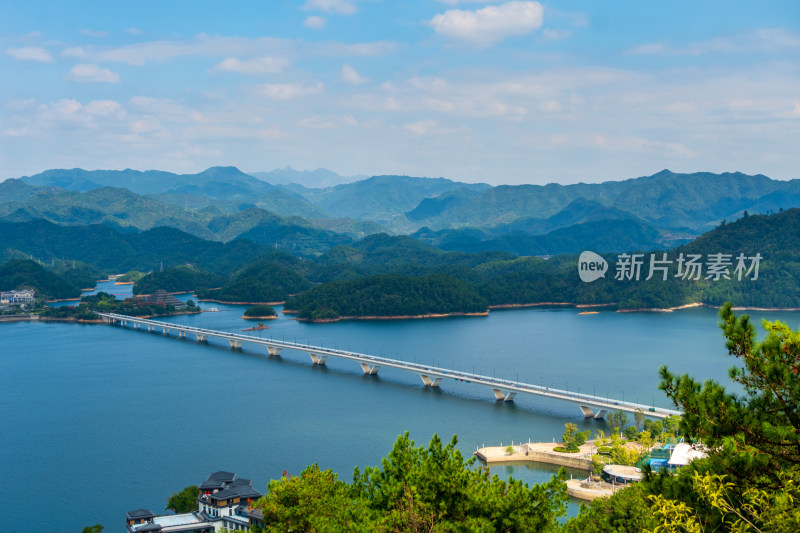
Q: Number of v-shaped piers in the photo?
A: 8